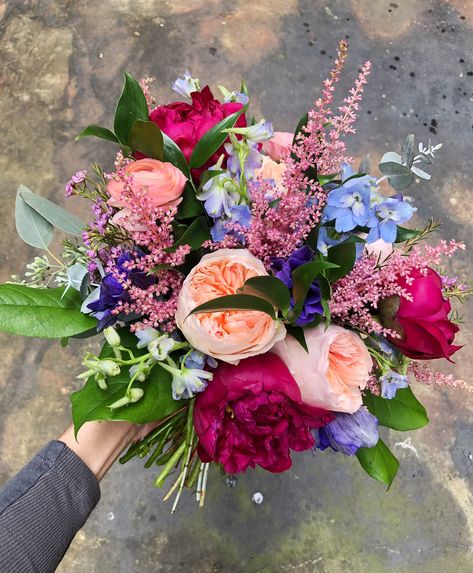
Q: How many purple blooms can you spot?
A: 3